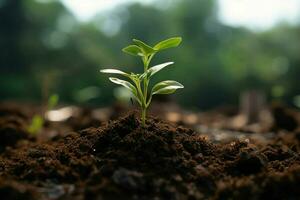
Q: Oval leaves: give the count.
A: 7